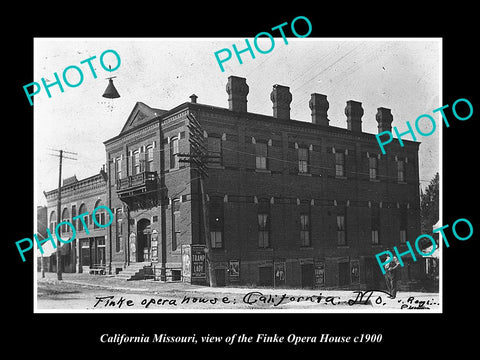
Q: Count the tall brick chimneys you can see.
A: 5